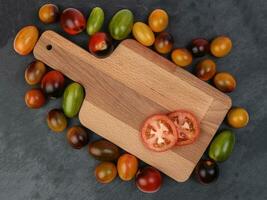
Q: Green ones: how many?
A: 4